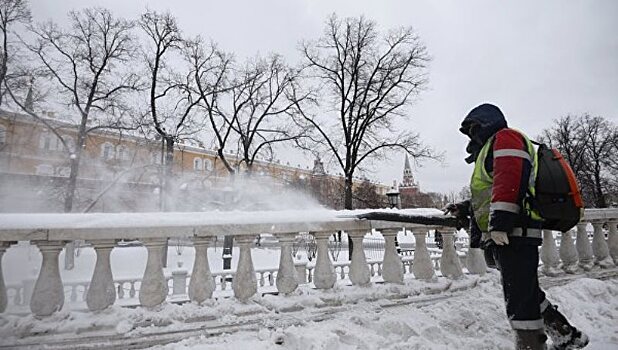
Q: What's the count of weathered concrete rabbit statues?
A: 0